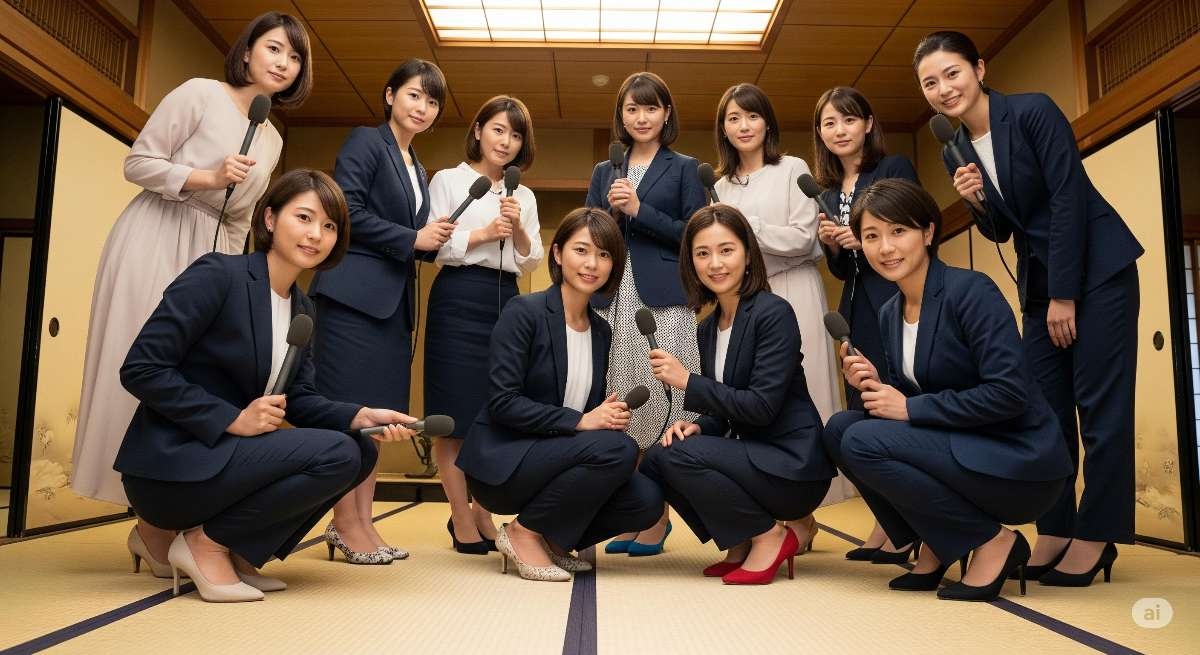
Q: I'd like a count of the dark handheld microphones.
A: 12